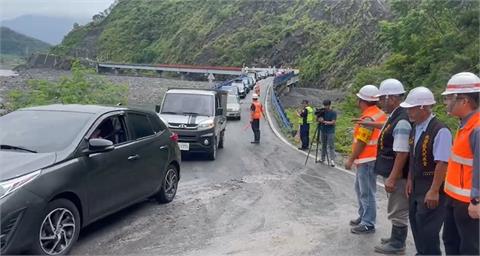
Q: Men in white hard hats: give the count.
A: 5